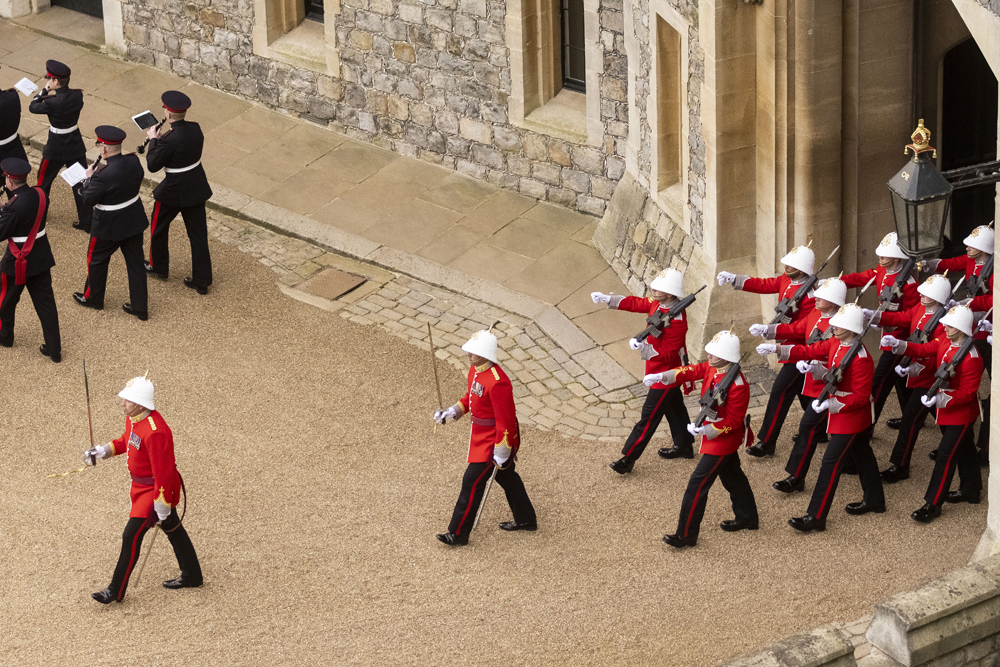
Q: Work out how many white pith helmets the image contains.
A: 11